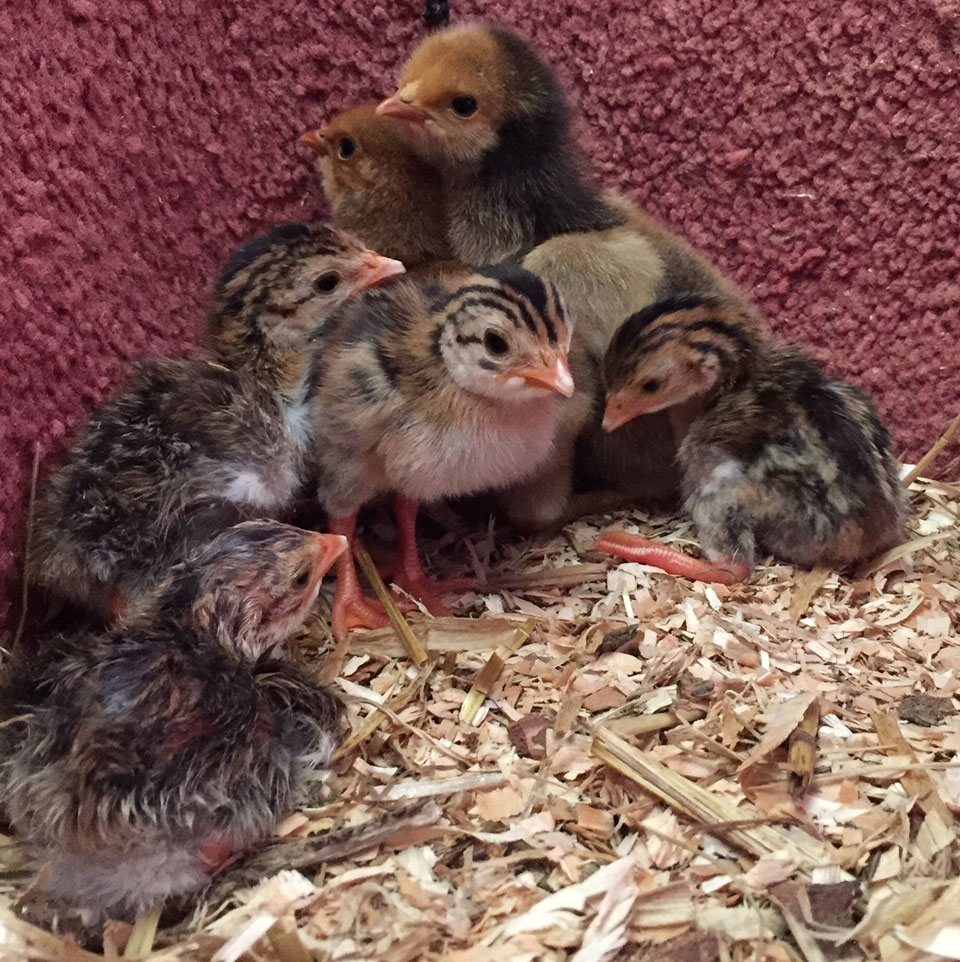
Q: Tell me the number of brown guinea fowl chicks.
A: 4